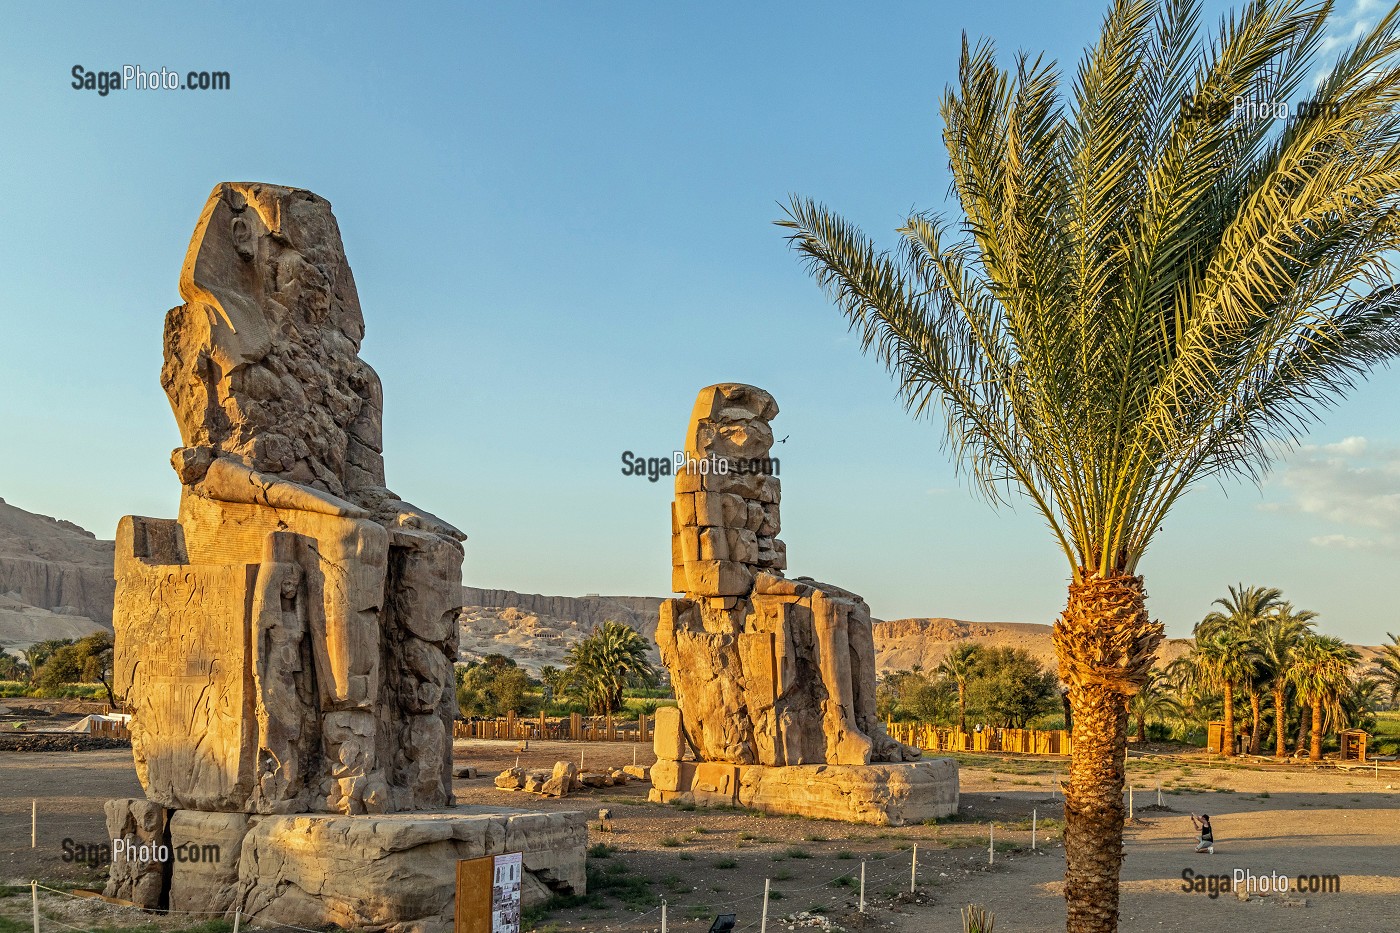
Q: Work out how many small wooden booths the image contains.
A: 2